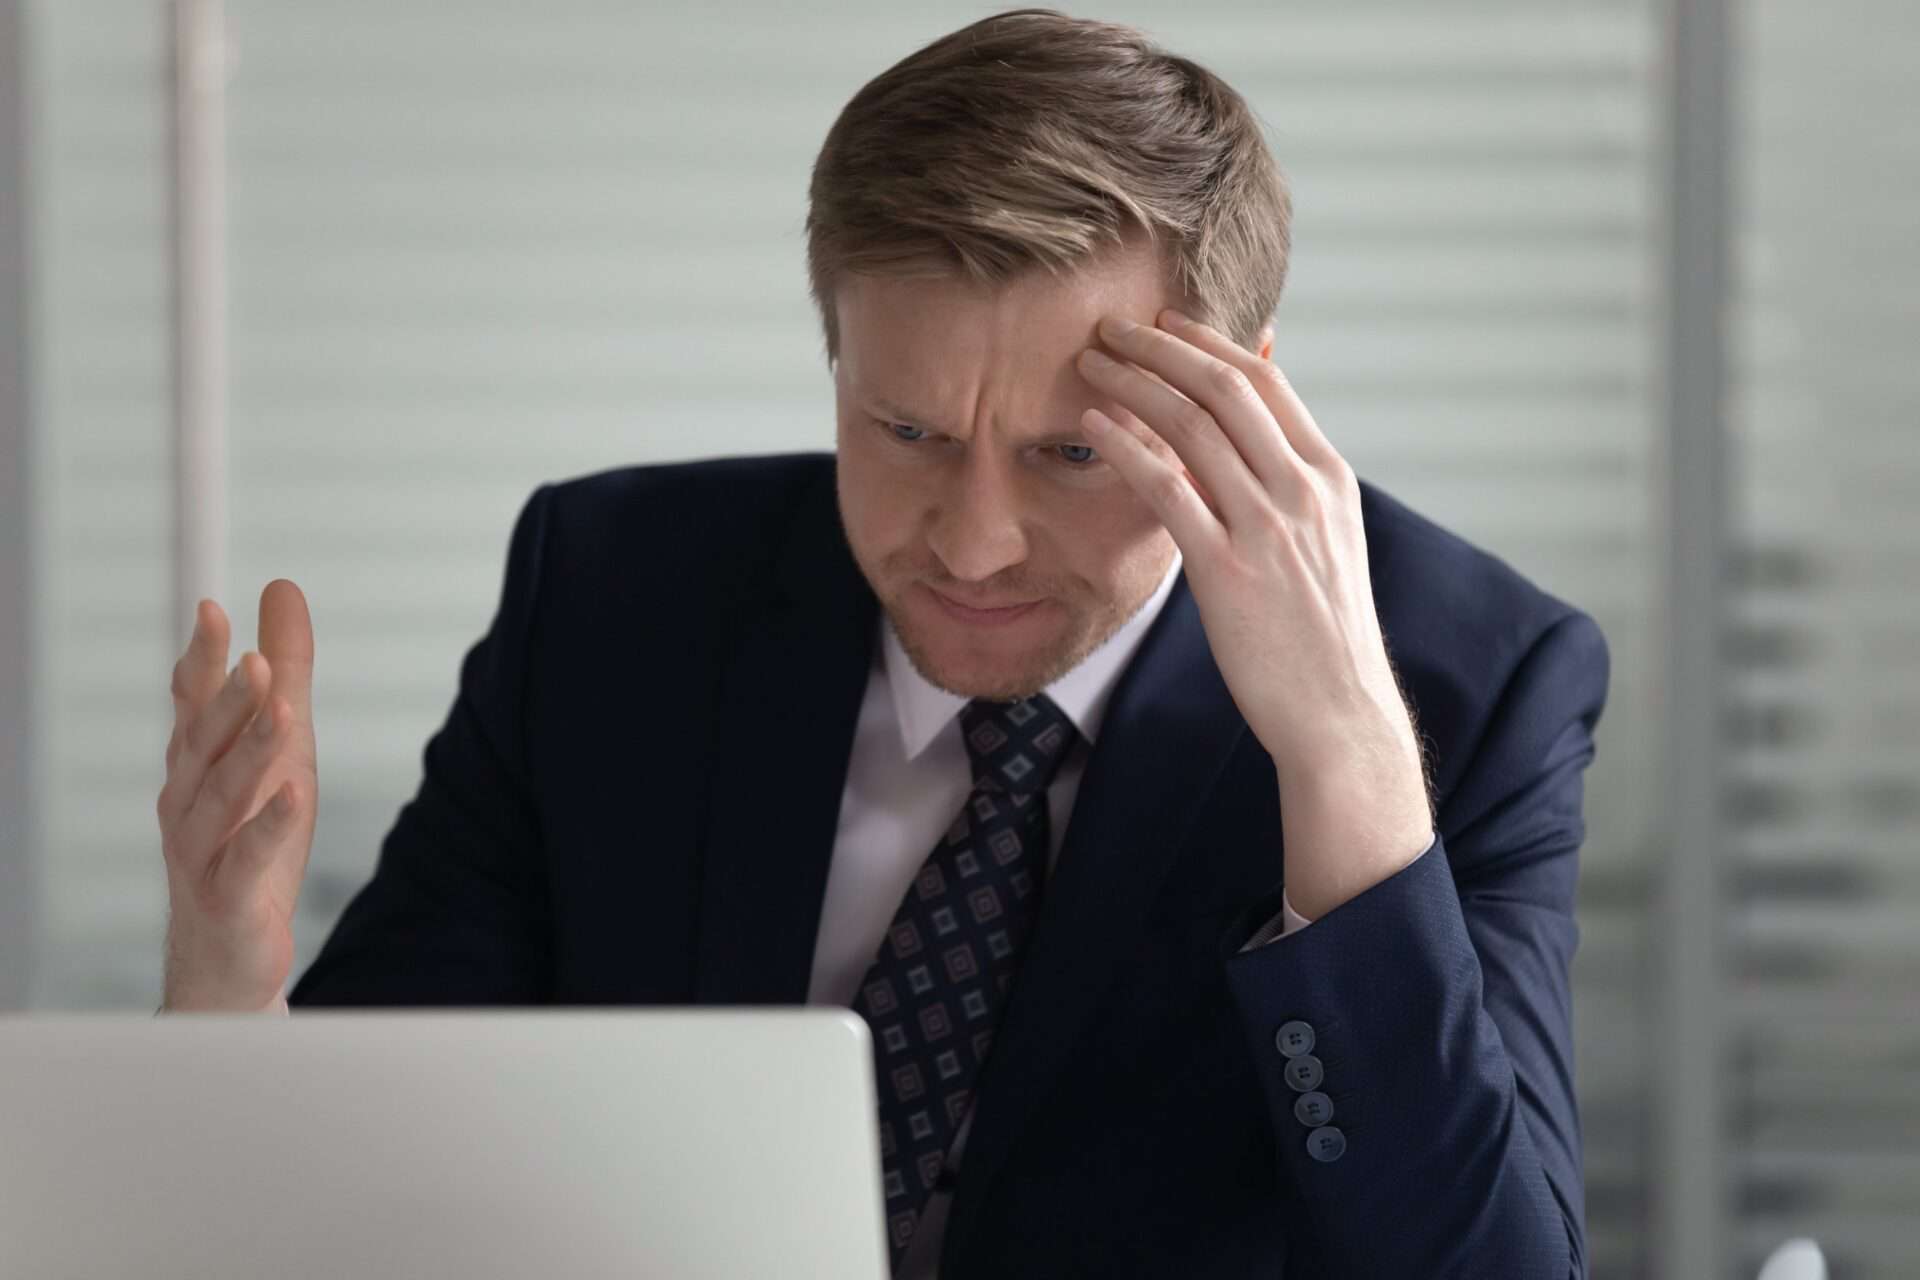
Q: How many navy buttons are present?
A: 4